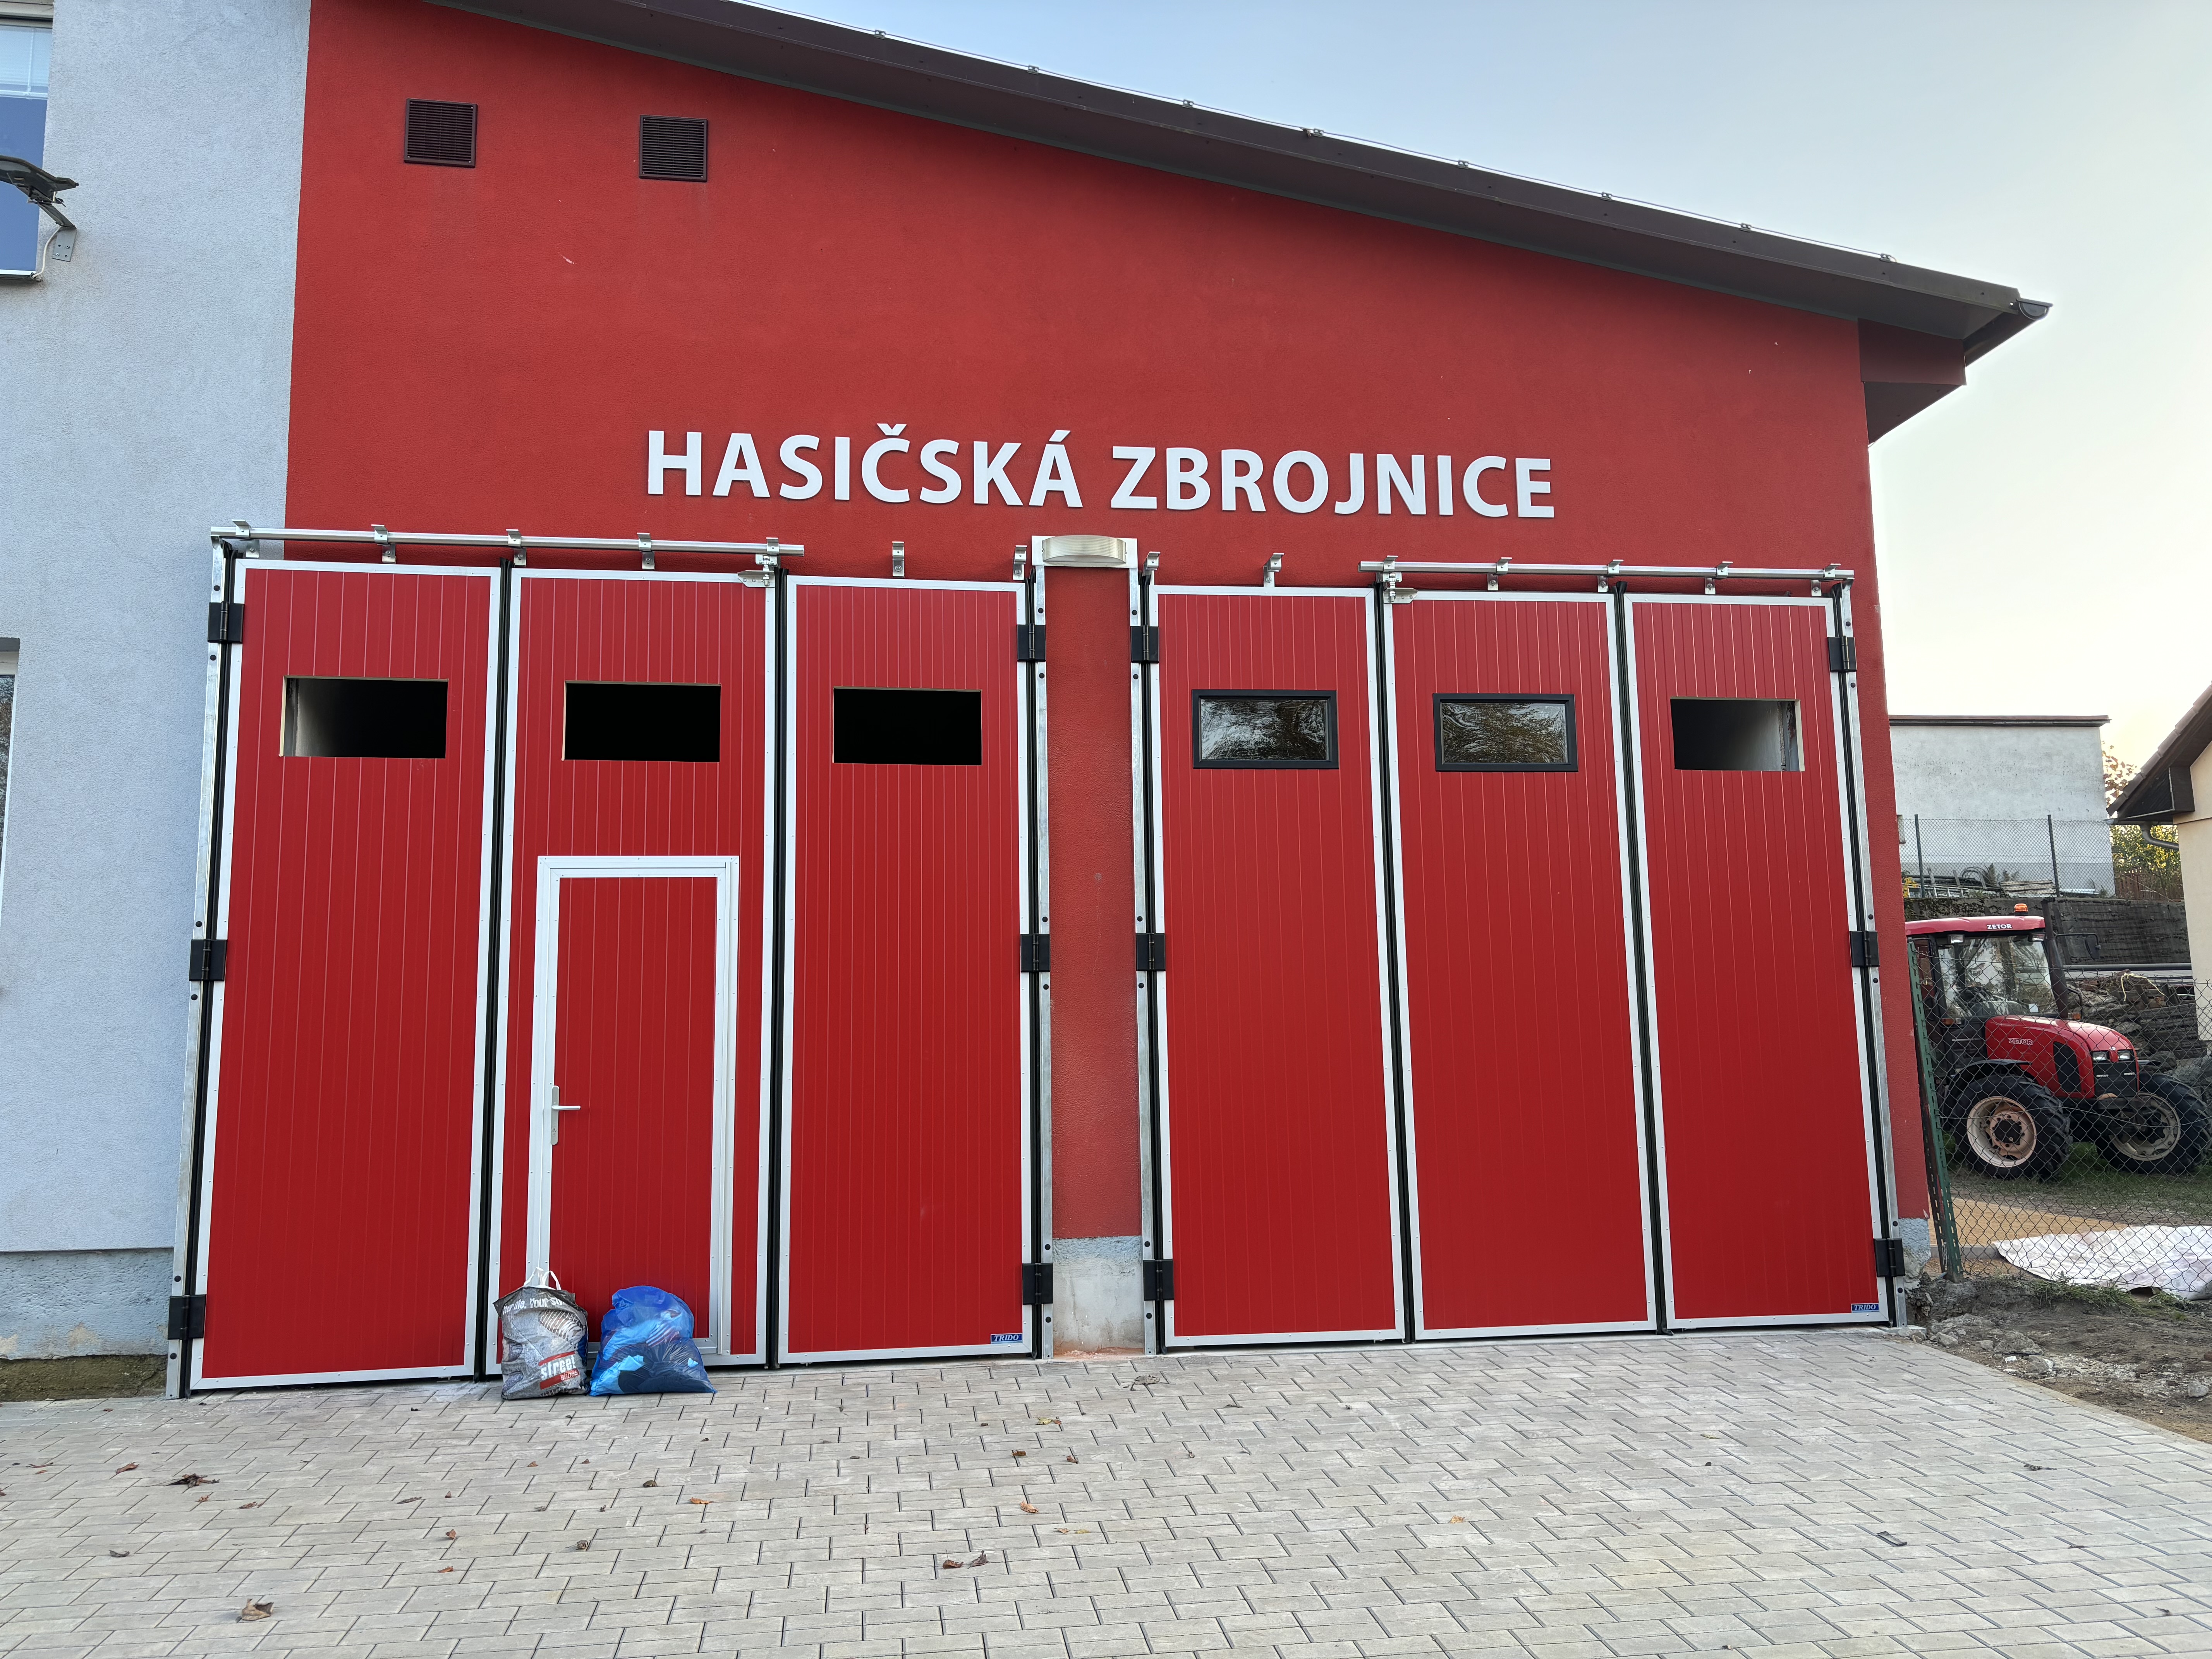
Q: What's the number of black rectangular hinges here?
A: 12